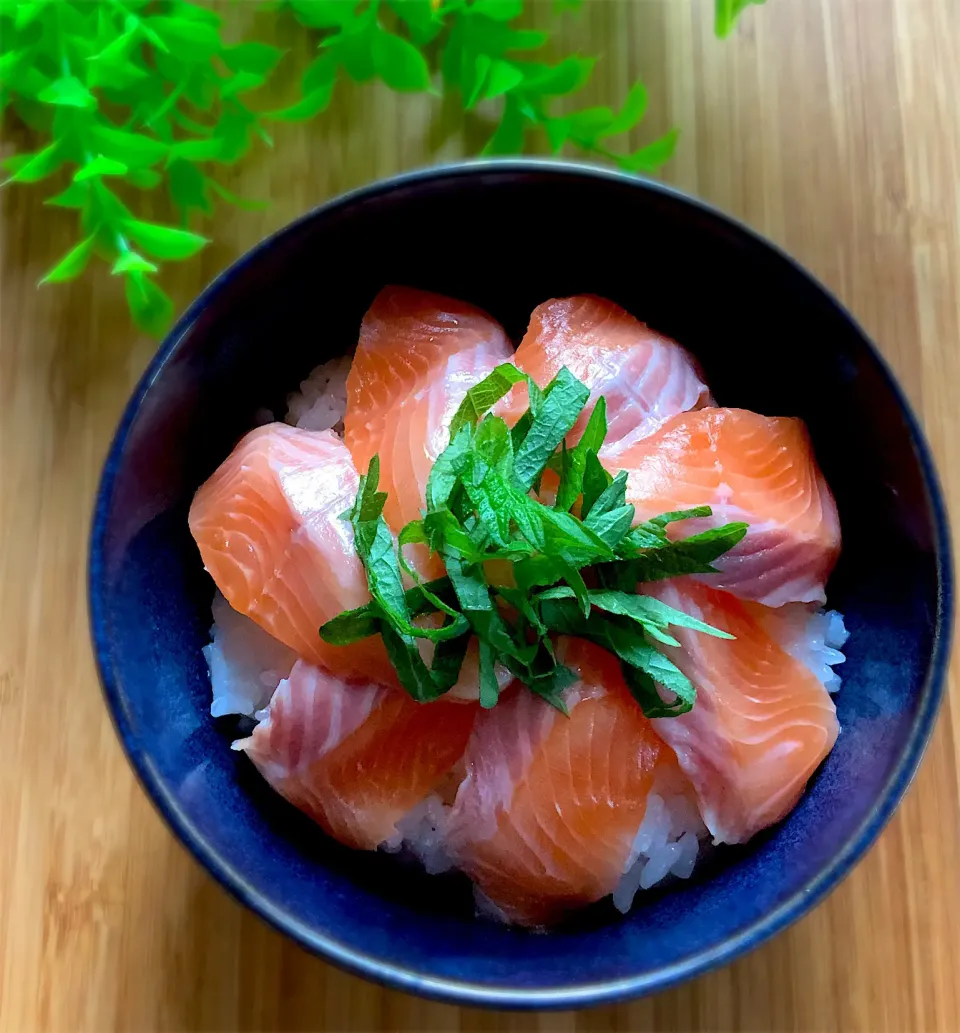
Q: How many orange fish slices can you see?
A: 7